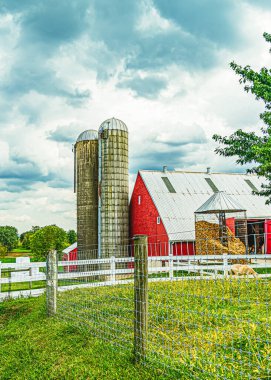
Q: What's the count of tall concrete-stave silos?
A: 2